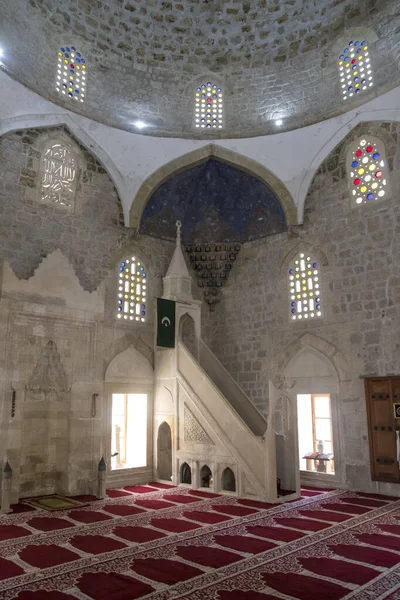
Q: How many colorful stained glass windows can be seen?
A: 6